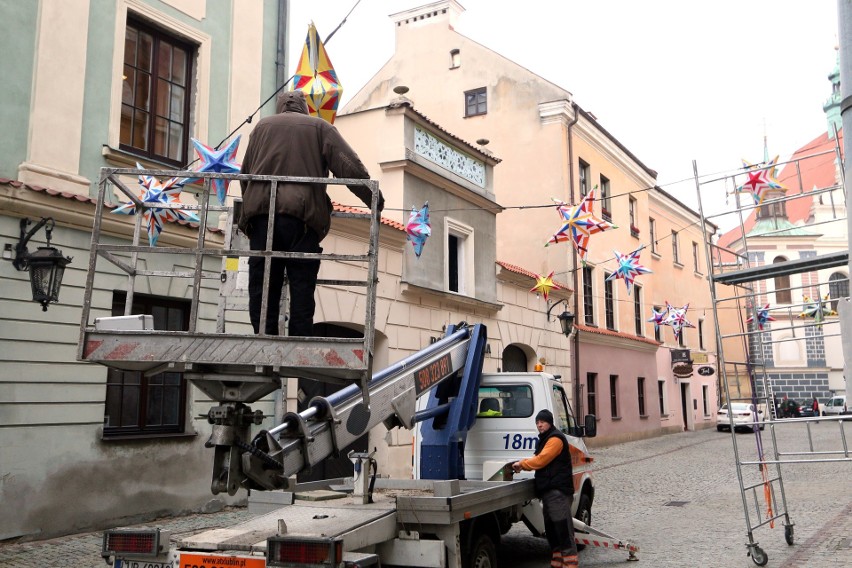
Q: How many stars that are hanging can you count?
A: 12